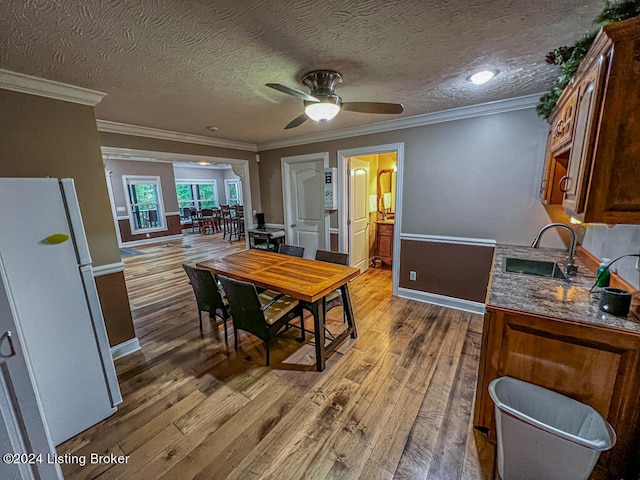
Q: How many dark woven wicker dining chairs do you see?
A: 4